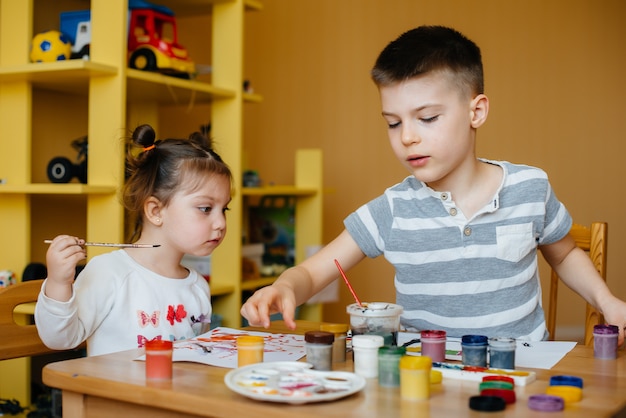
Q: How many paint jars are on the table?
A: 11